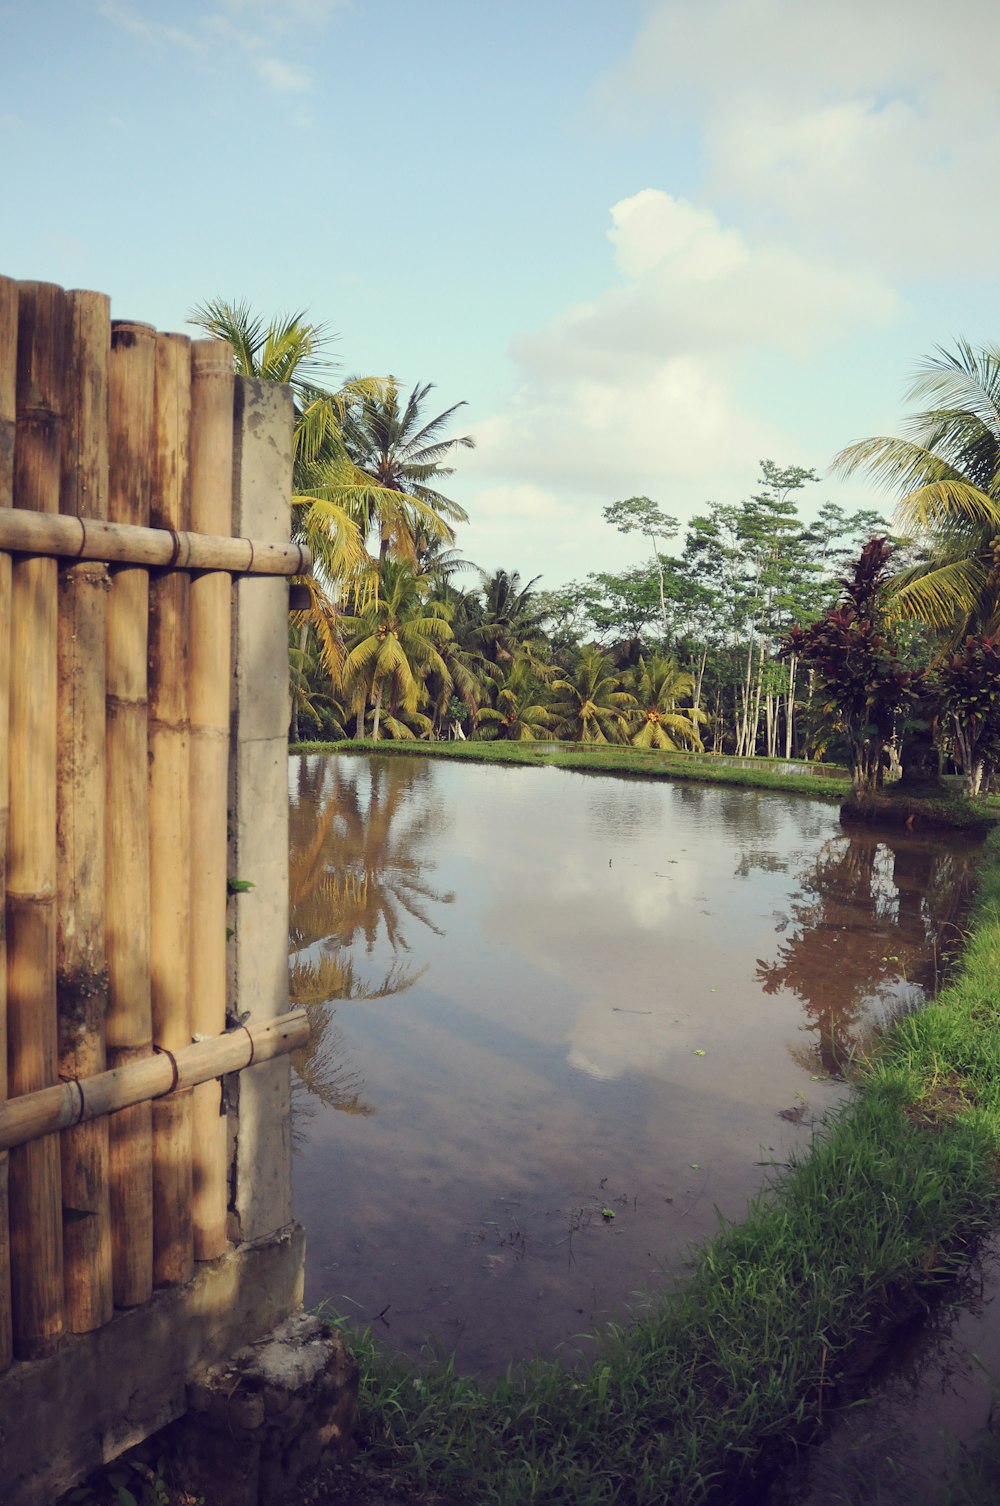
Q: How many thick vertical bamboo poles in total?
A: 6